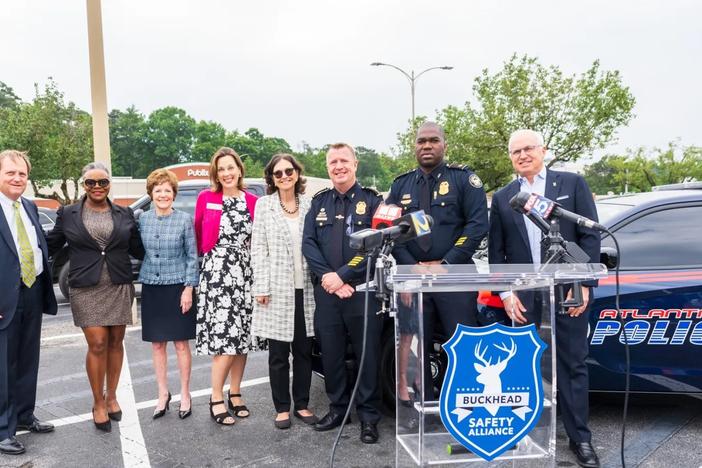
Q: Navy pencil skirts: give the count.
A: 1